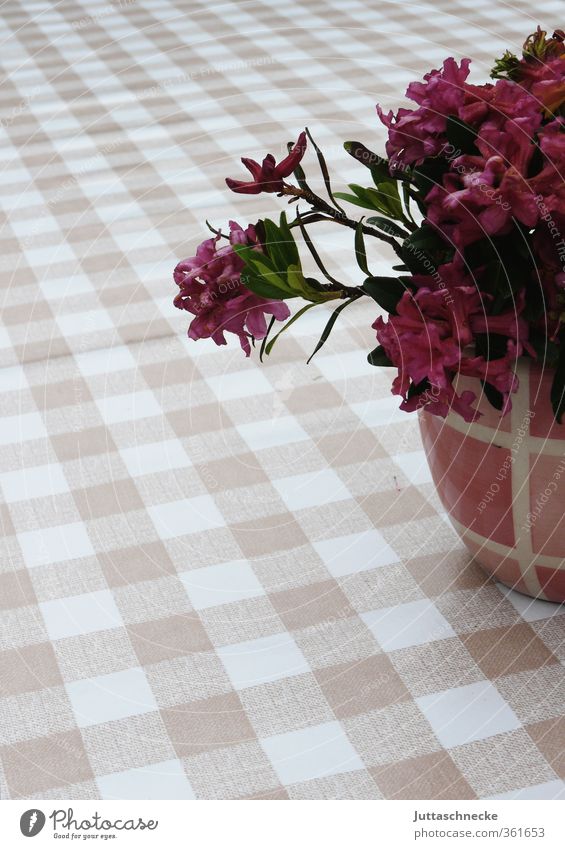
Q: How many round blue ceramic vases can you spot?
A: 0